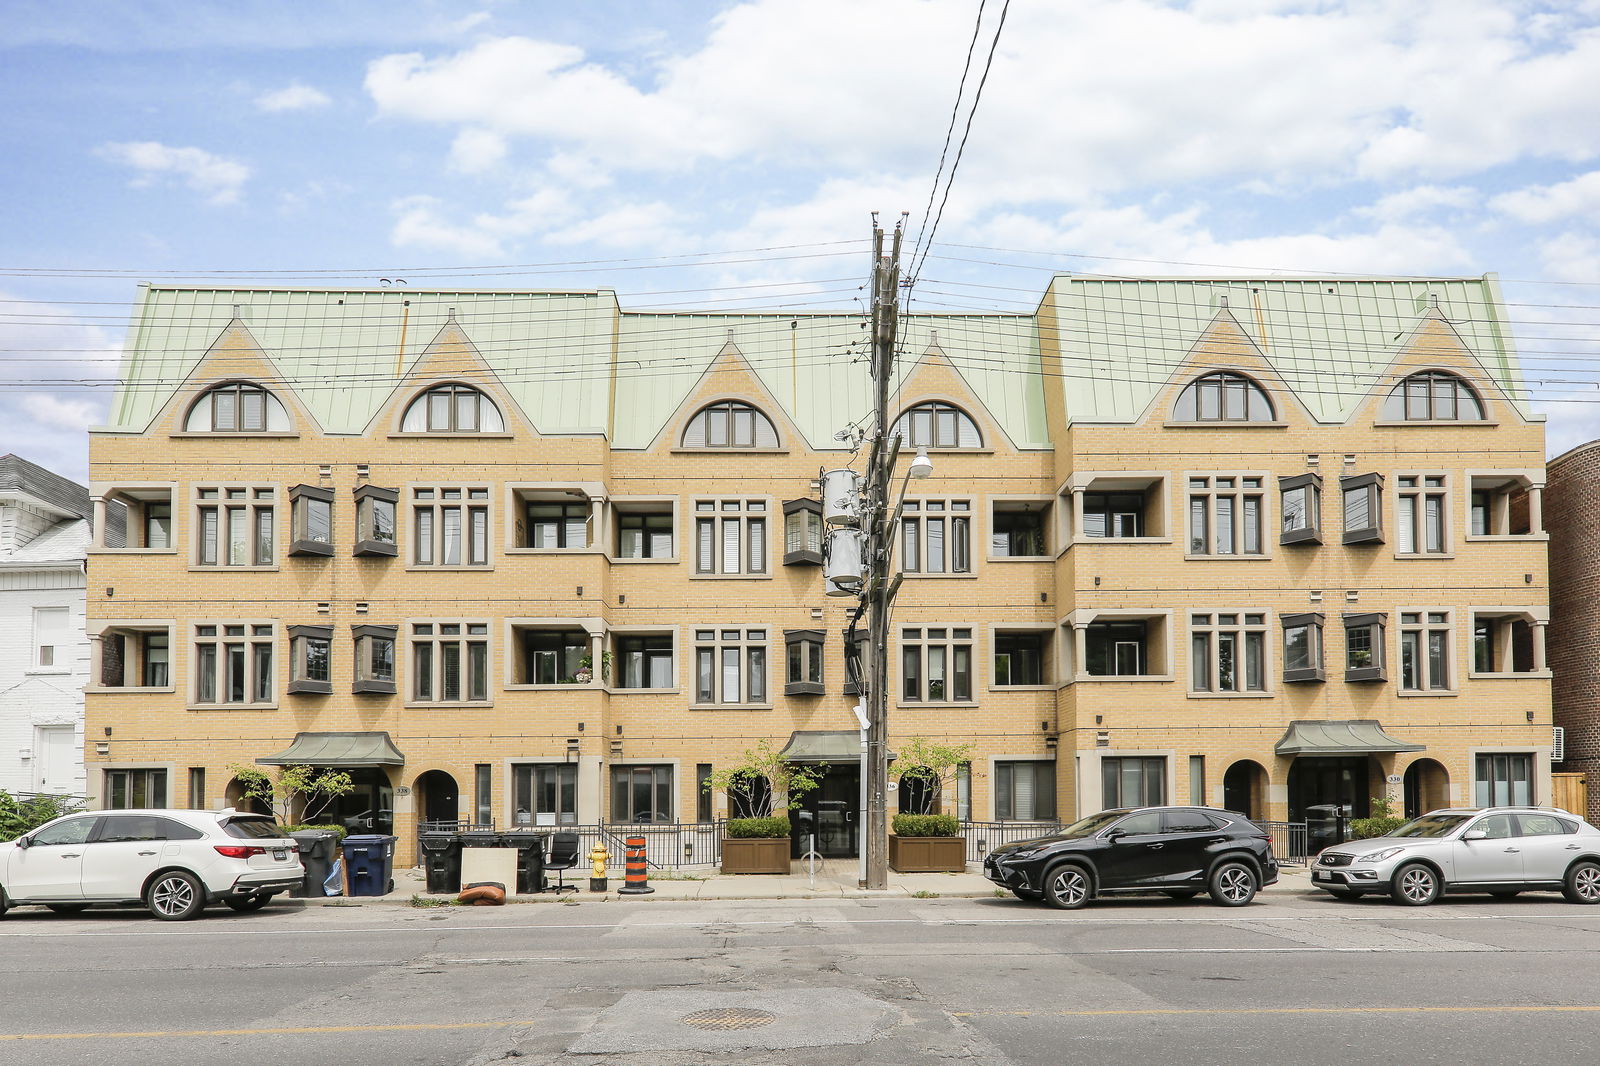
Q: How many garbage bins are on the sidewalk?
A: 5